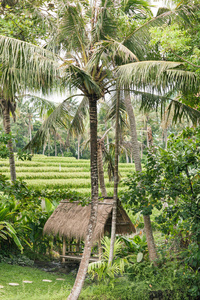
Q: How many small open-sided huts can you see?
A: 1